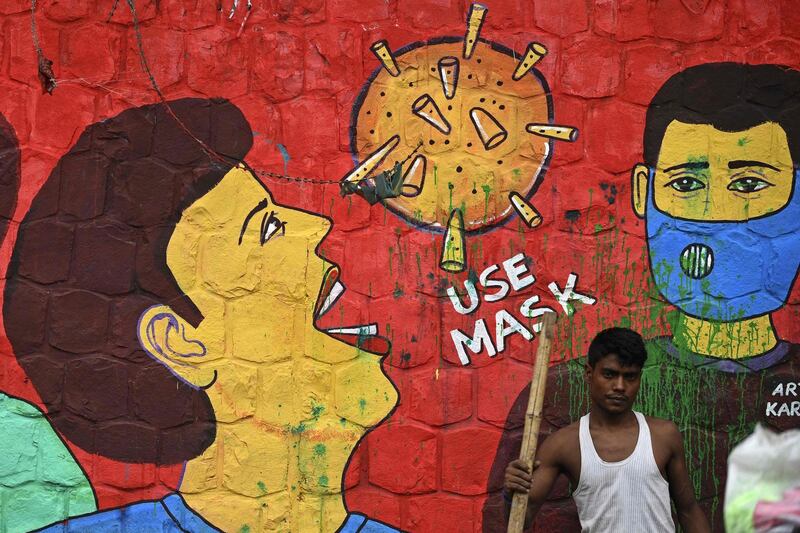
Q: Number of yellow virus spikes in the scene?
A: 11